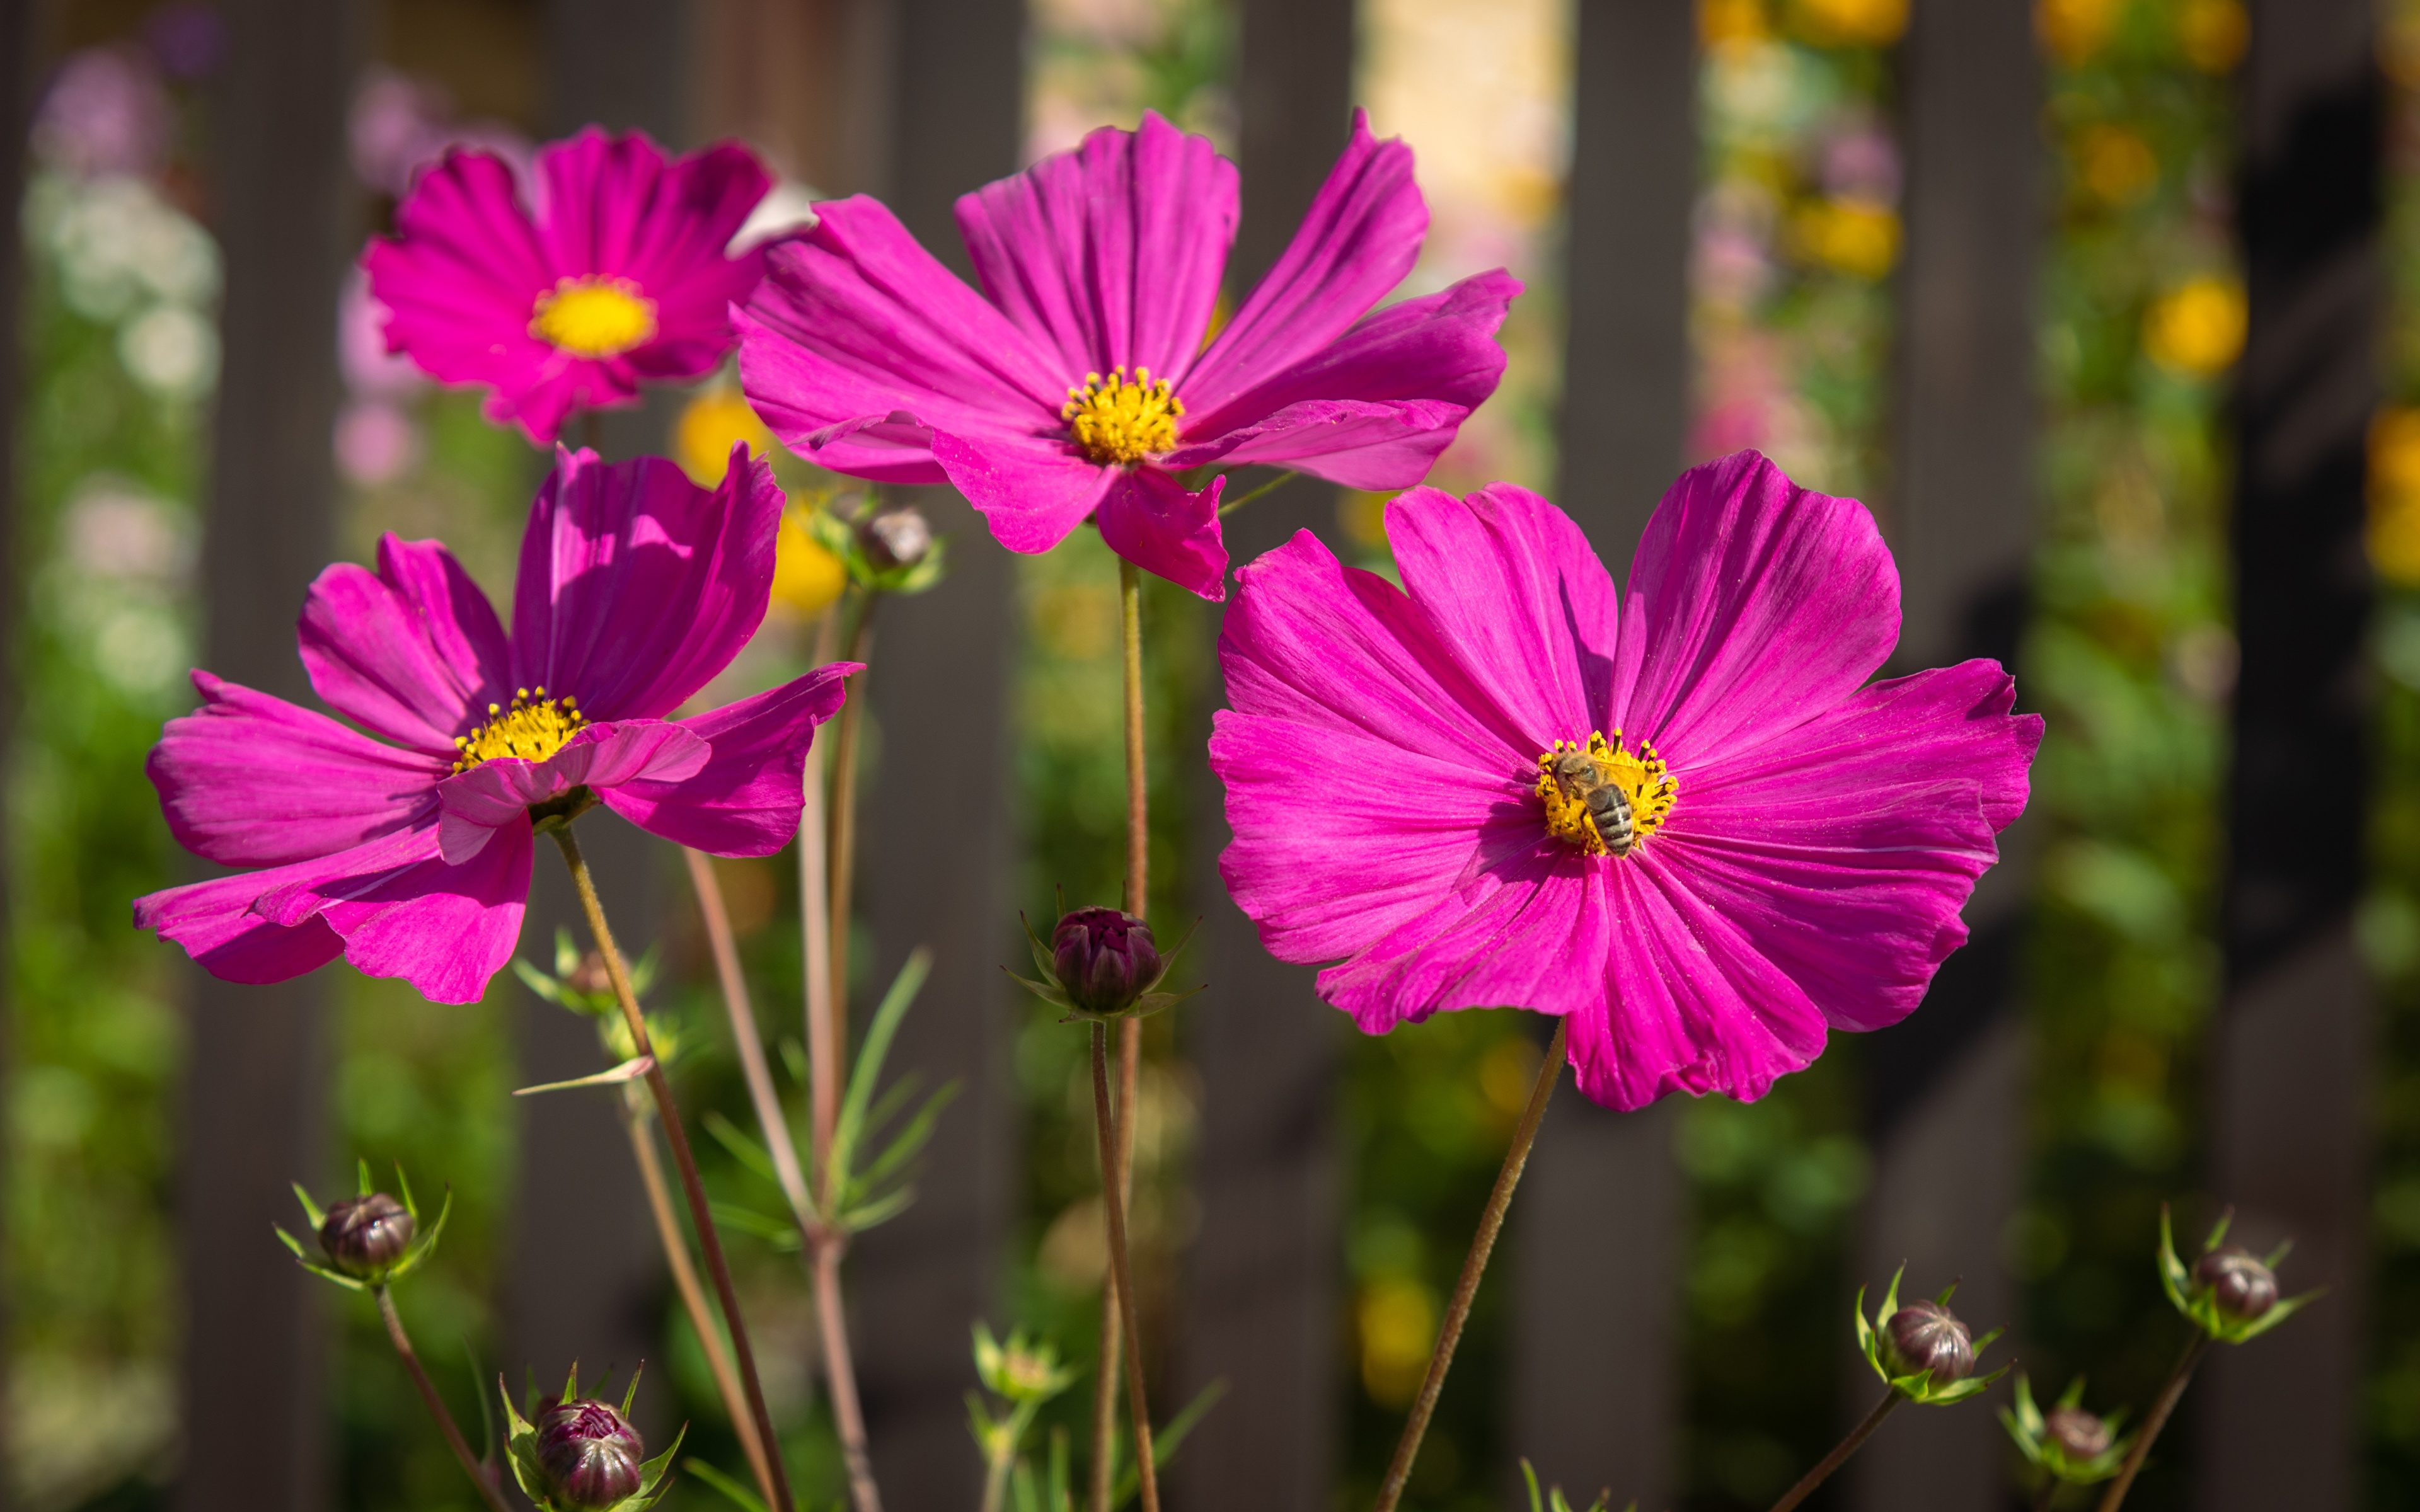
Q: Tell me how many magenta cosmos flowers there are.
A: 4